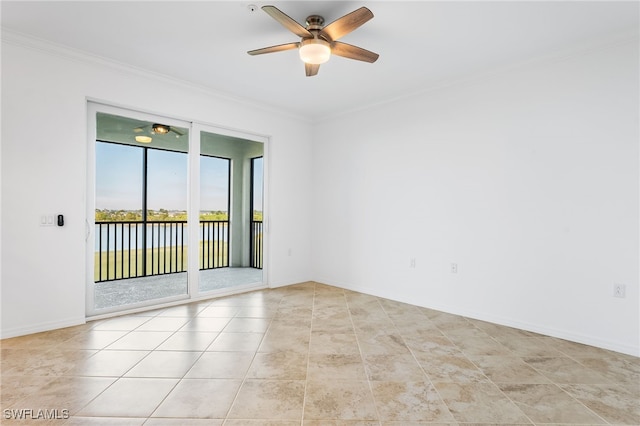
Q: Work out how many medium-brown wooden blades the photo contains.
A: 5